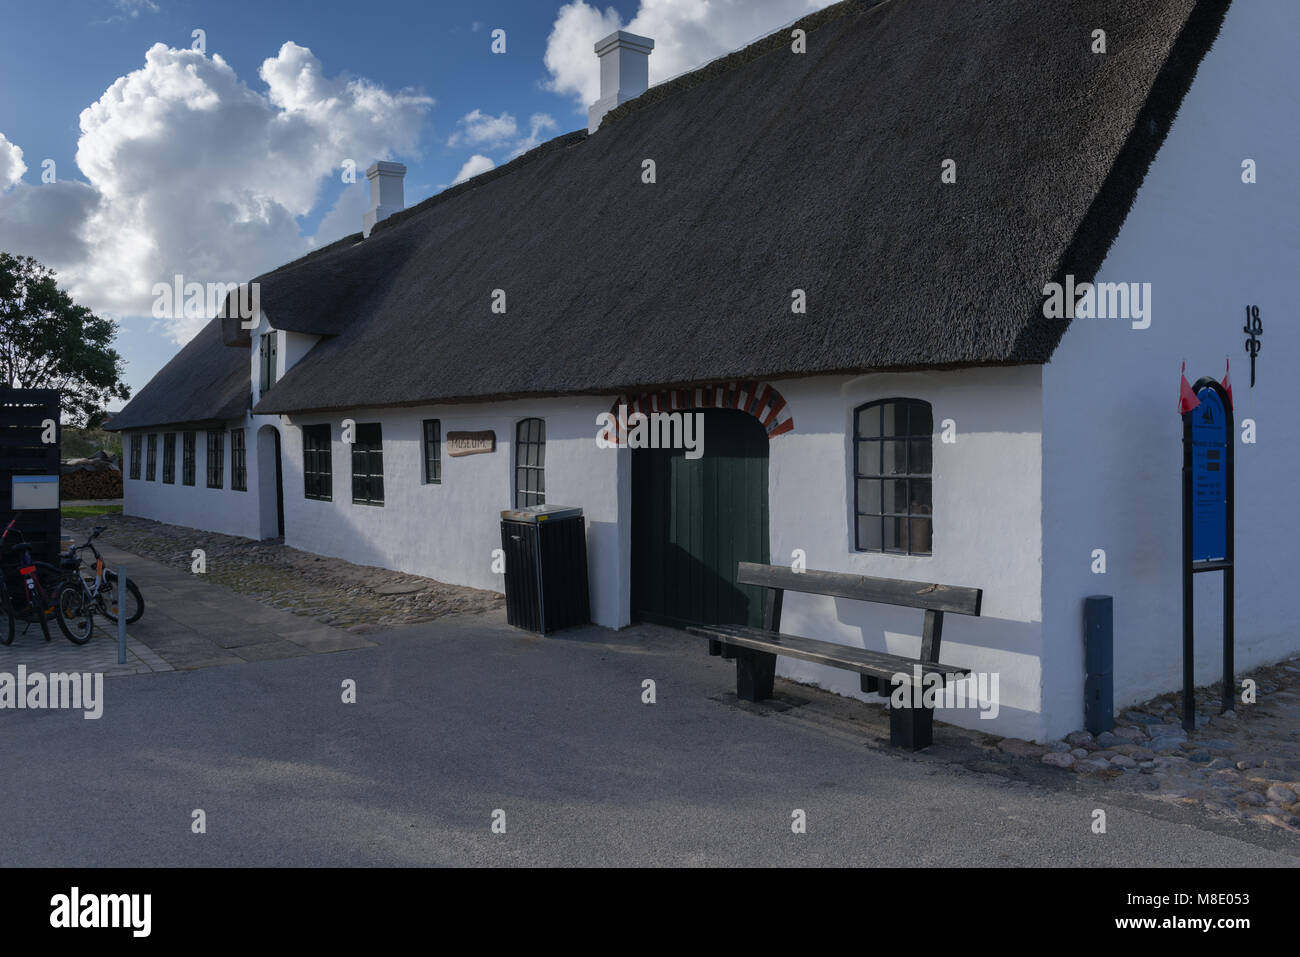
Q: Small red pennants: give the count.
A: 2